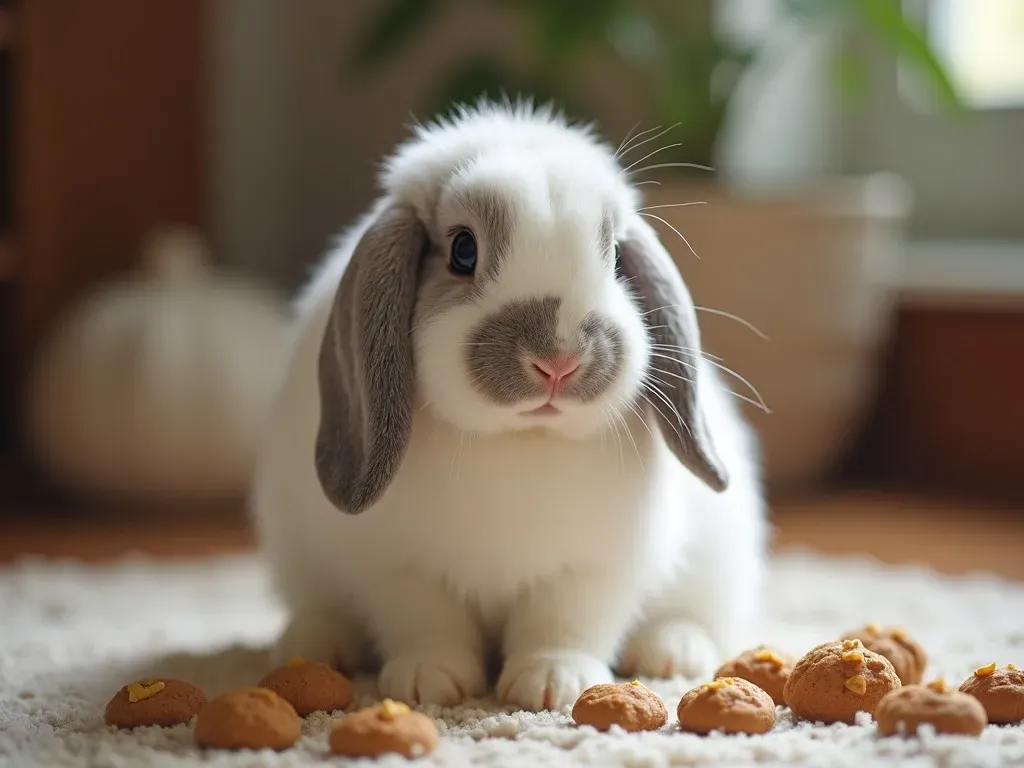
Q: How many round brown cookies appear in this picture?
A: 11